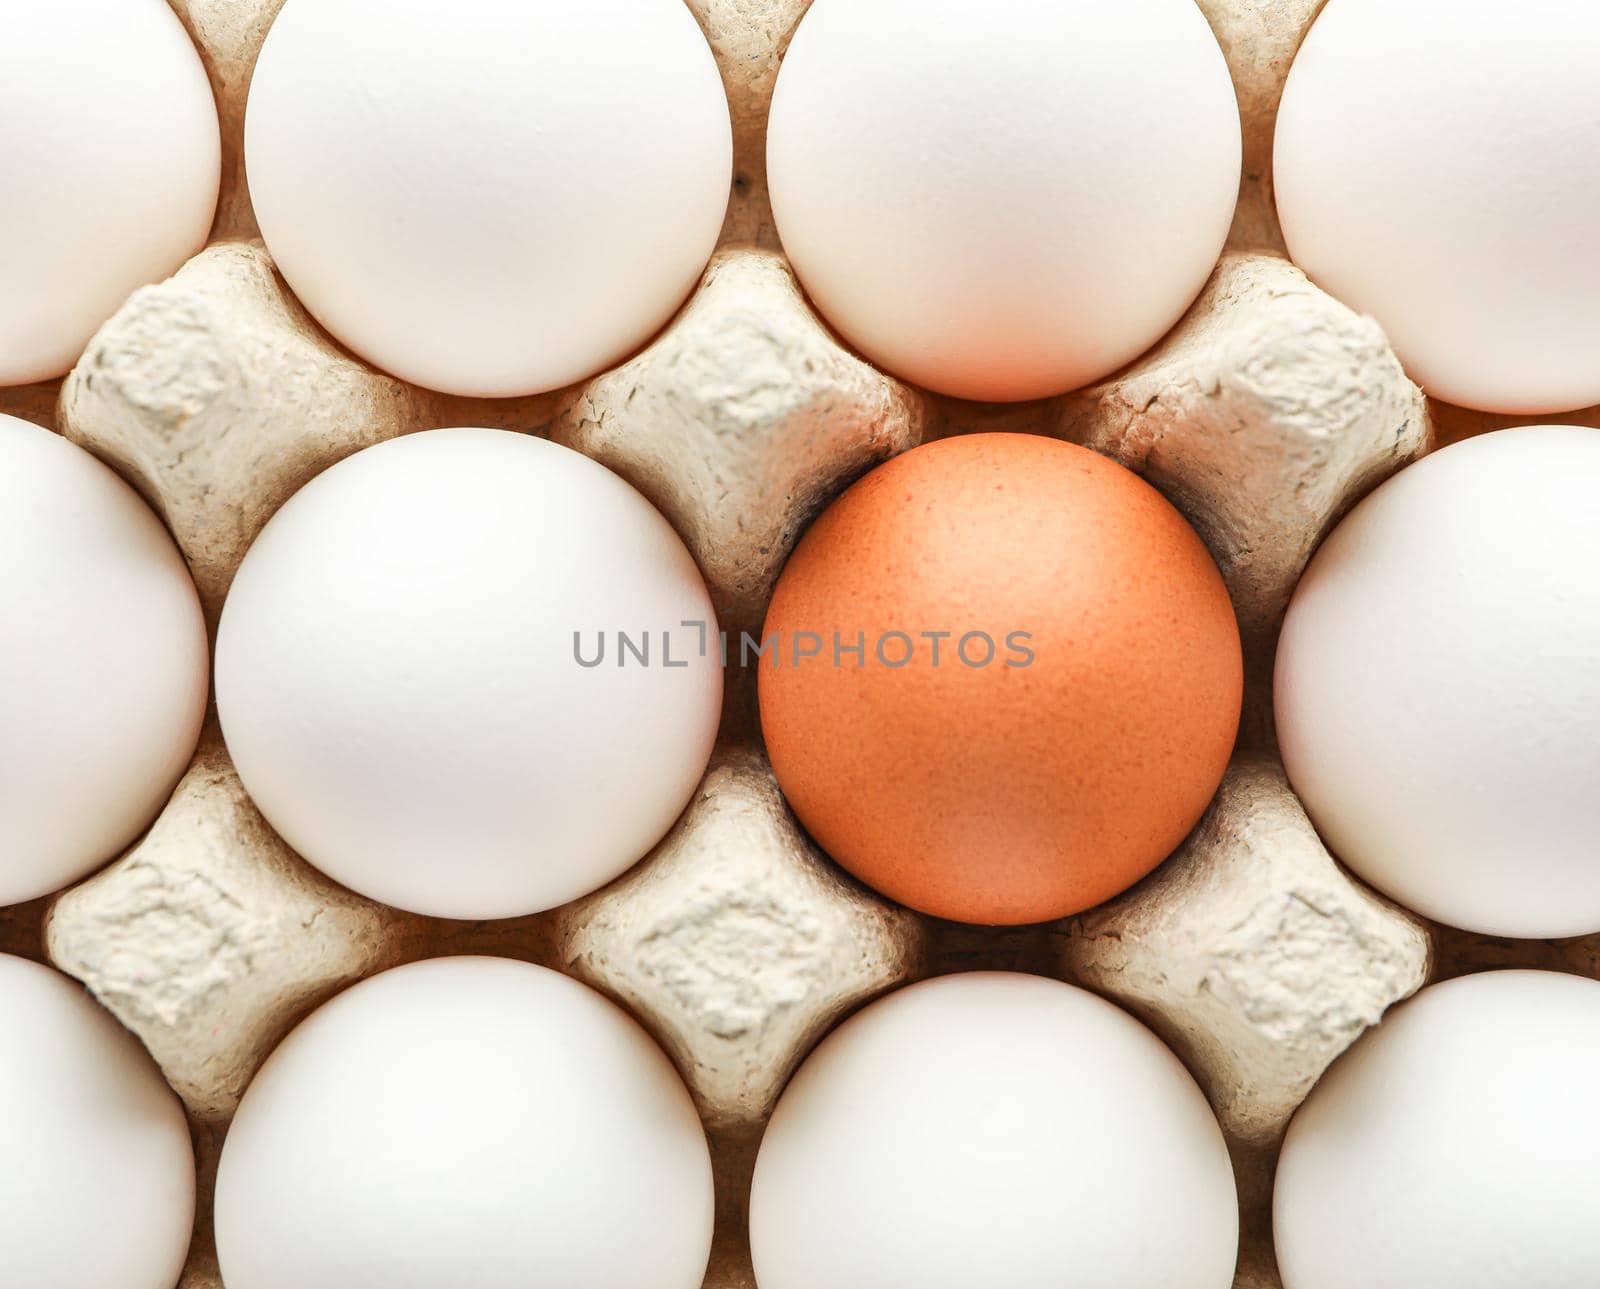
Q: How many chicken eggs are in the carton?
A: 12